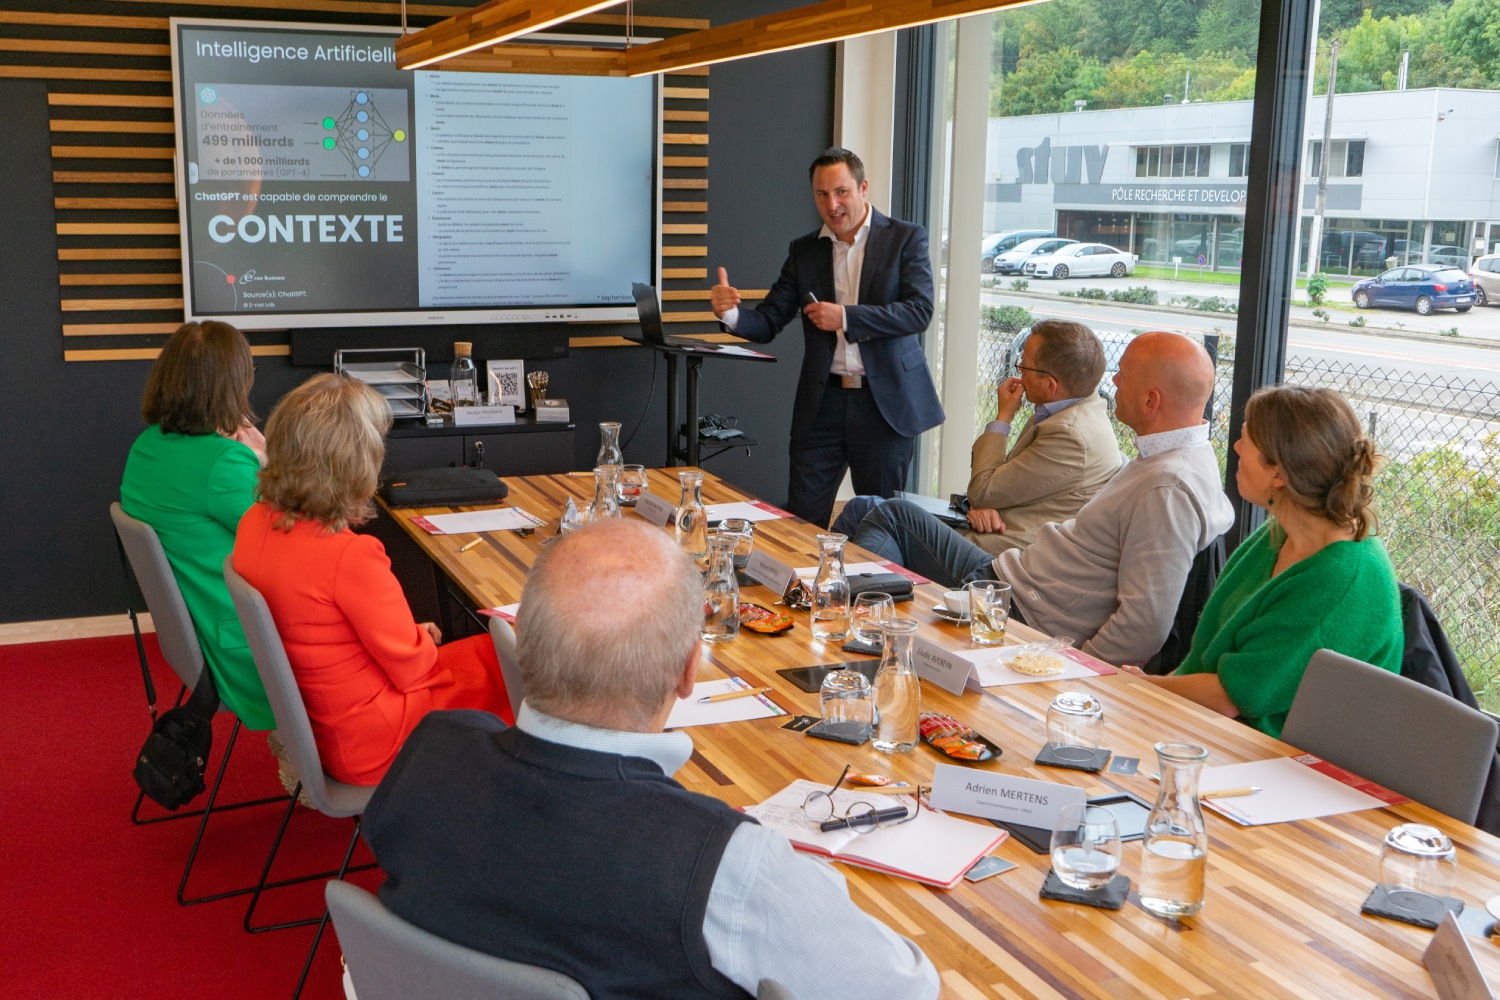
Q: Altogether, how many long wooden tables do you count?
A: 1